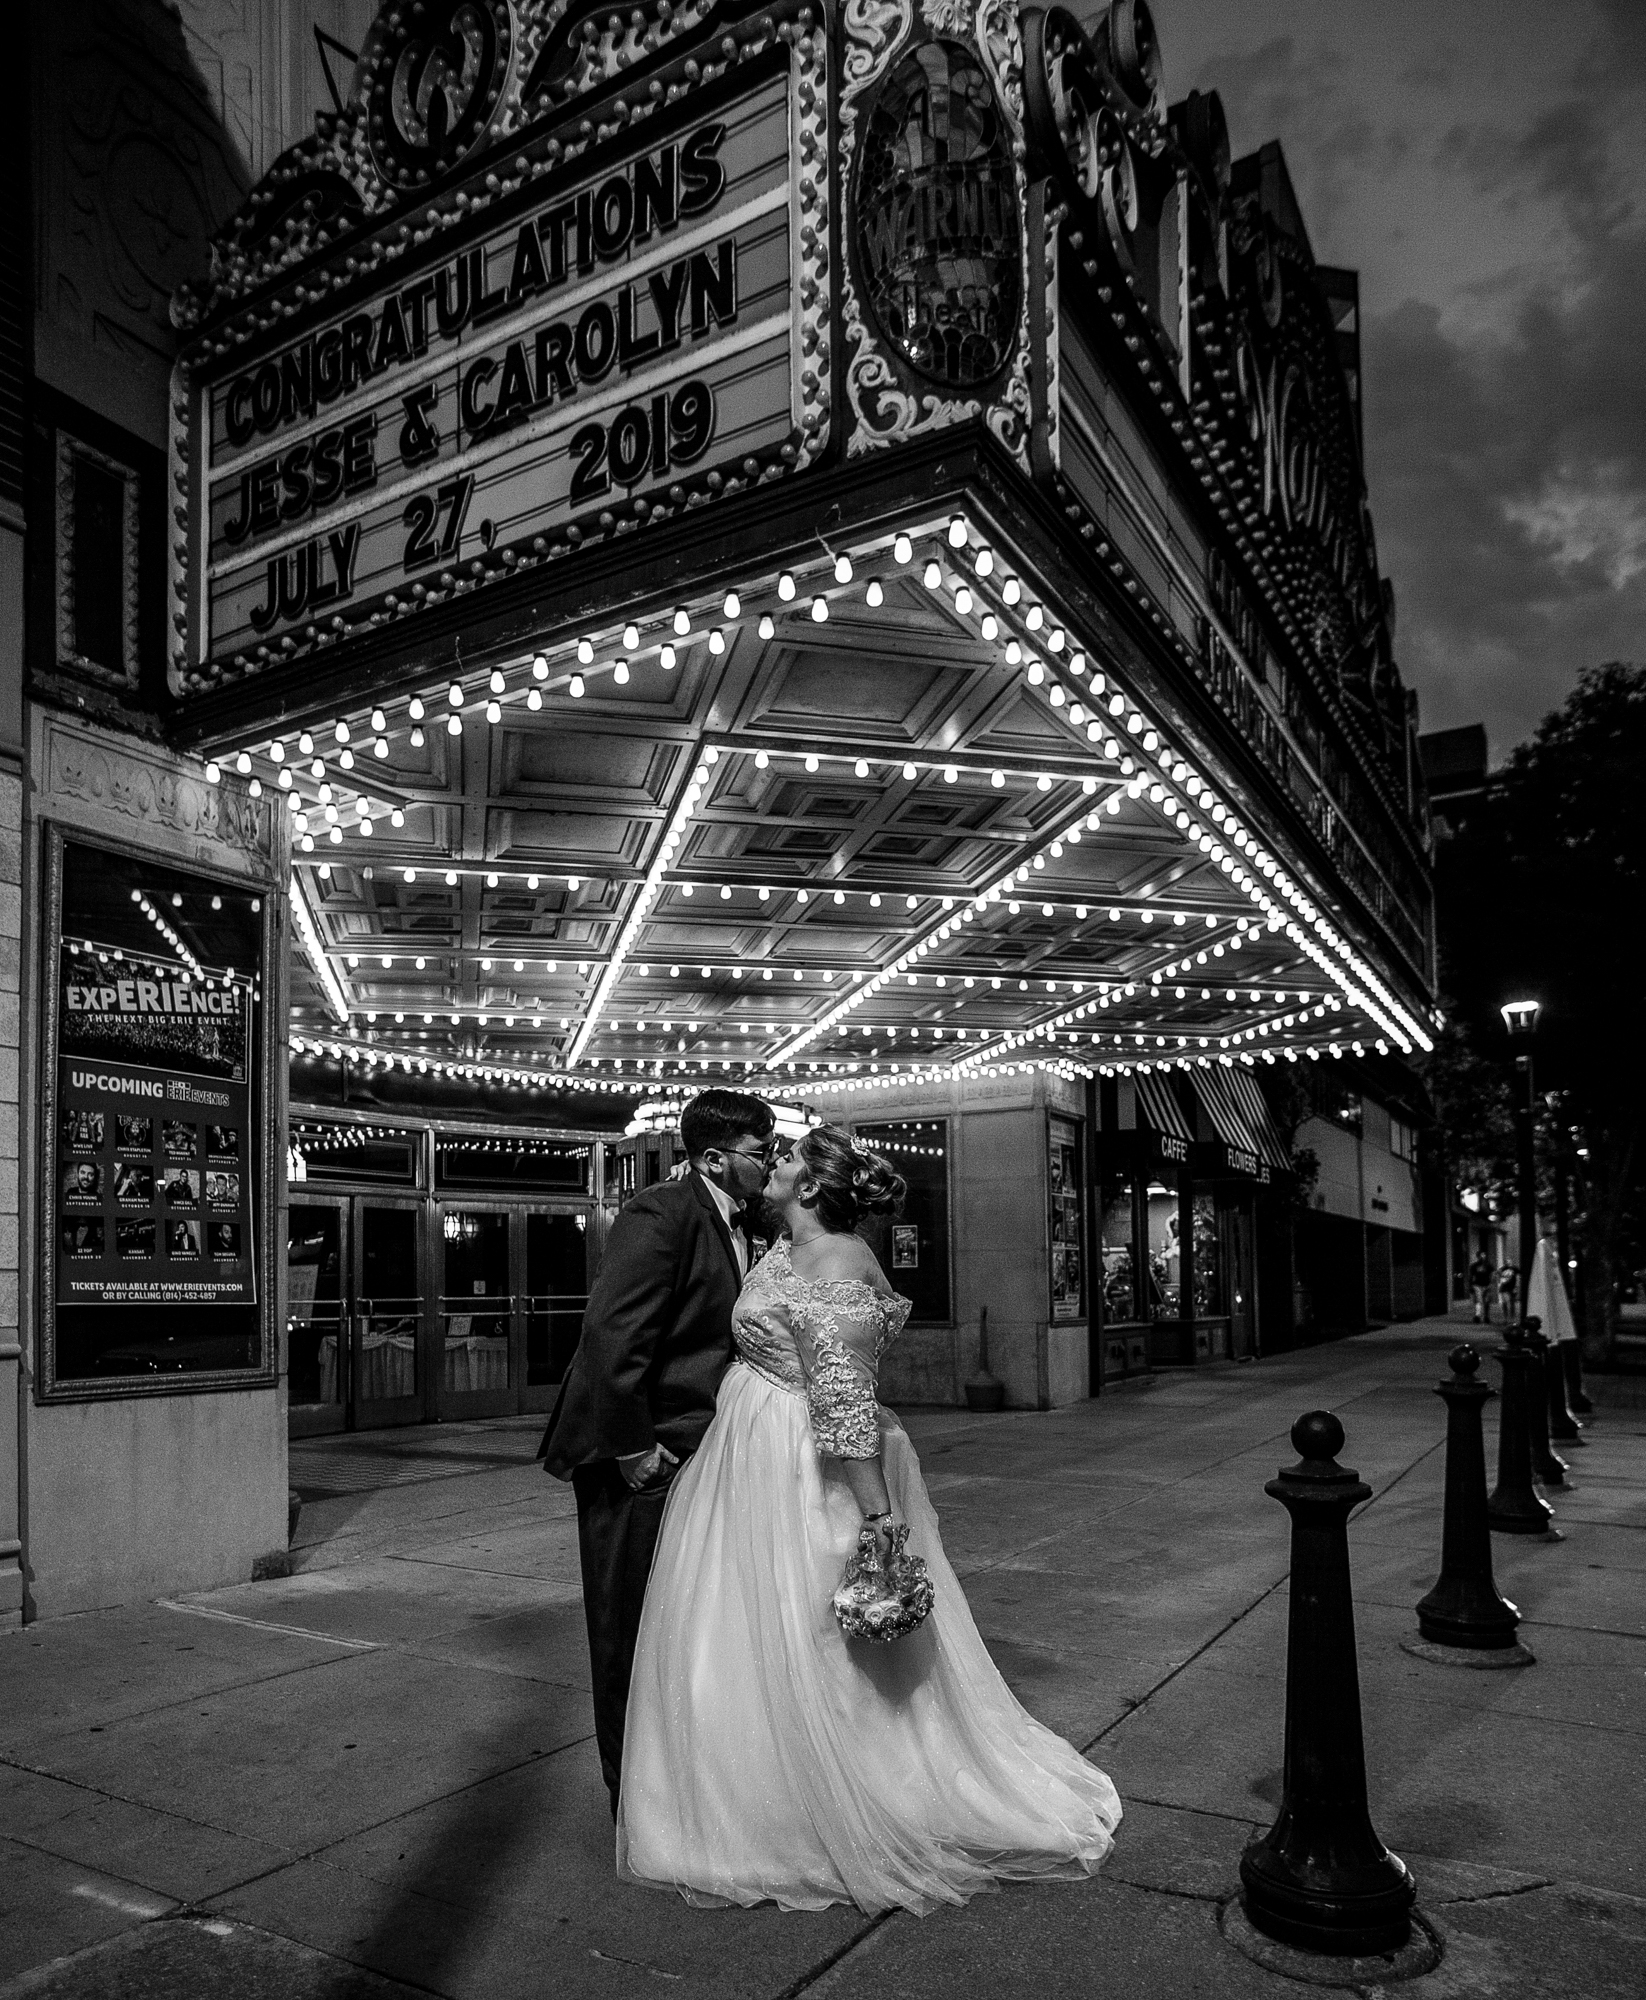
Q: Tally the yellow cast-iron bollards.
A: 0